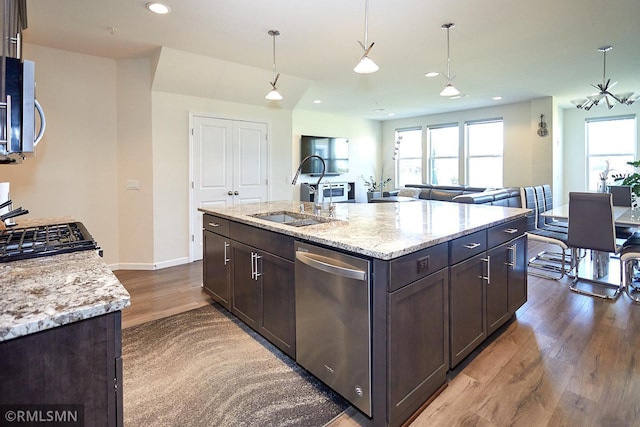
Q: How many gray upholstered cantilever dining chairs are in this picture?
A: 6